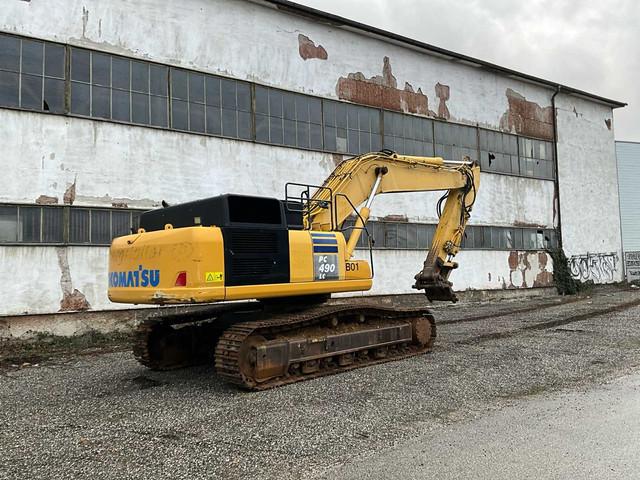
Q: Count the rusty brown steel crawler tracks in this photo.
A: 2